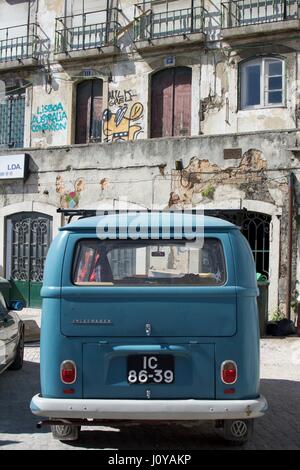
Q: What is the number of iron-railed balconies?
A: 4